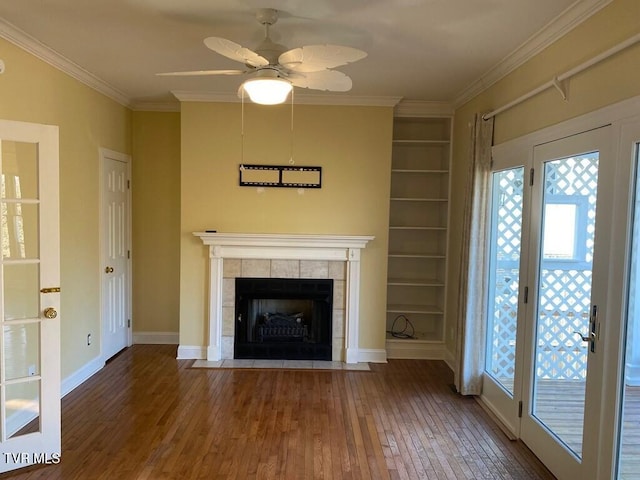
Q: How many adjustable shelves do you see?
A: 7